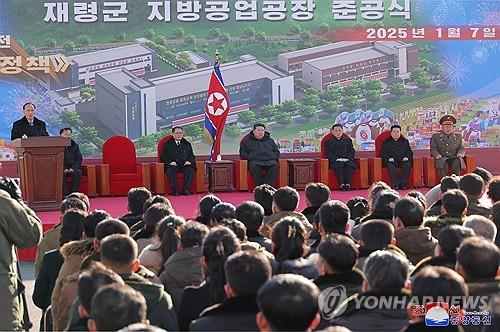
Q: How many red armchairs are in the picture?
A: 7